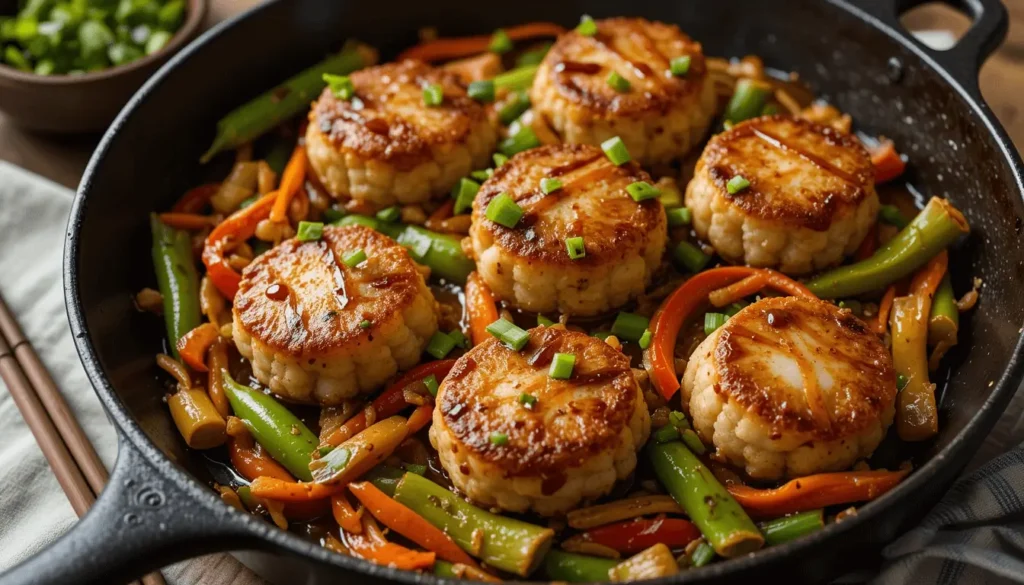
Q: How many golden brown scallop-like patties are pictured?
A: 7